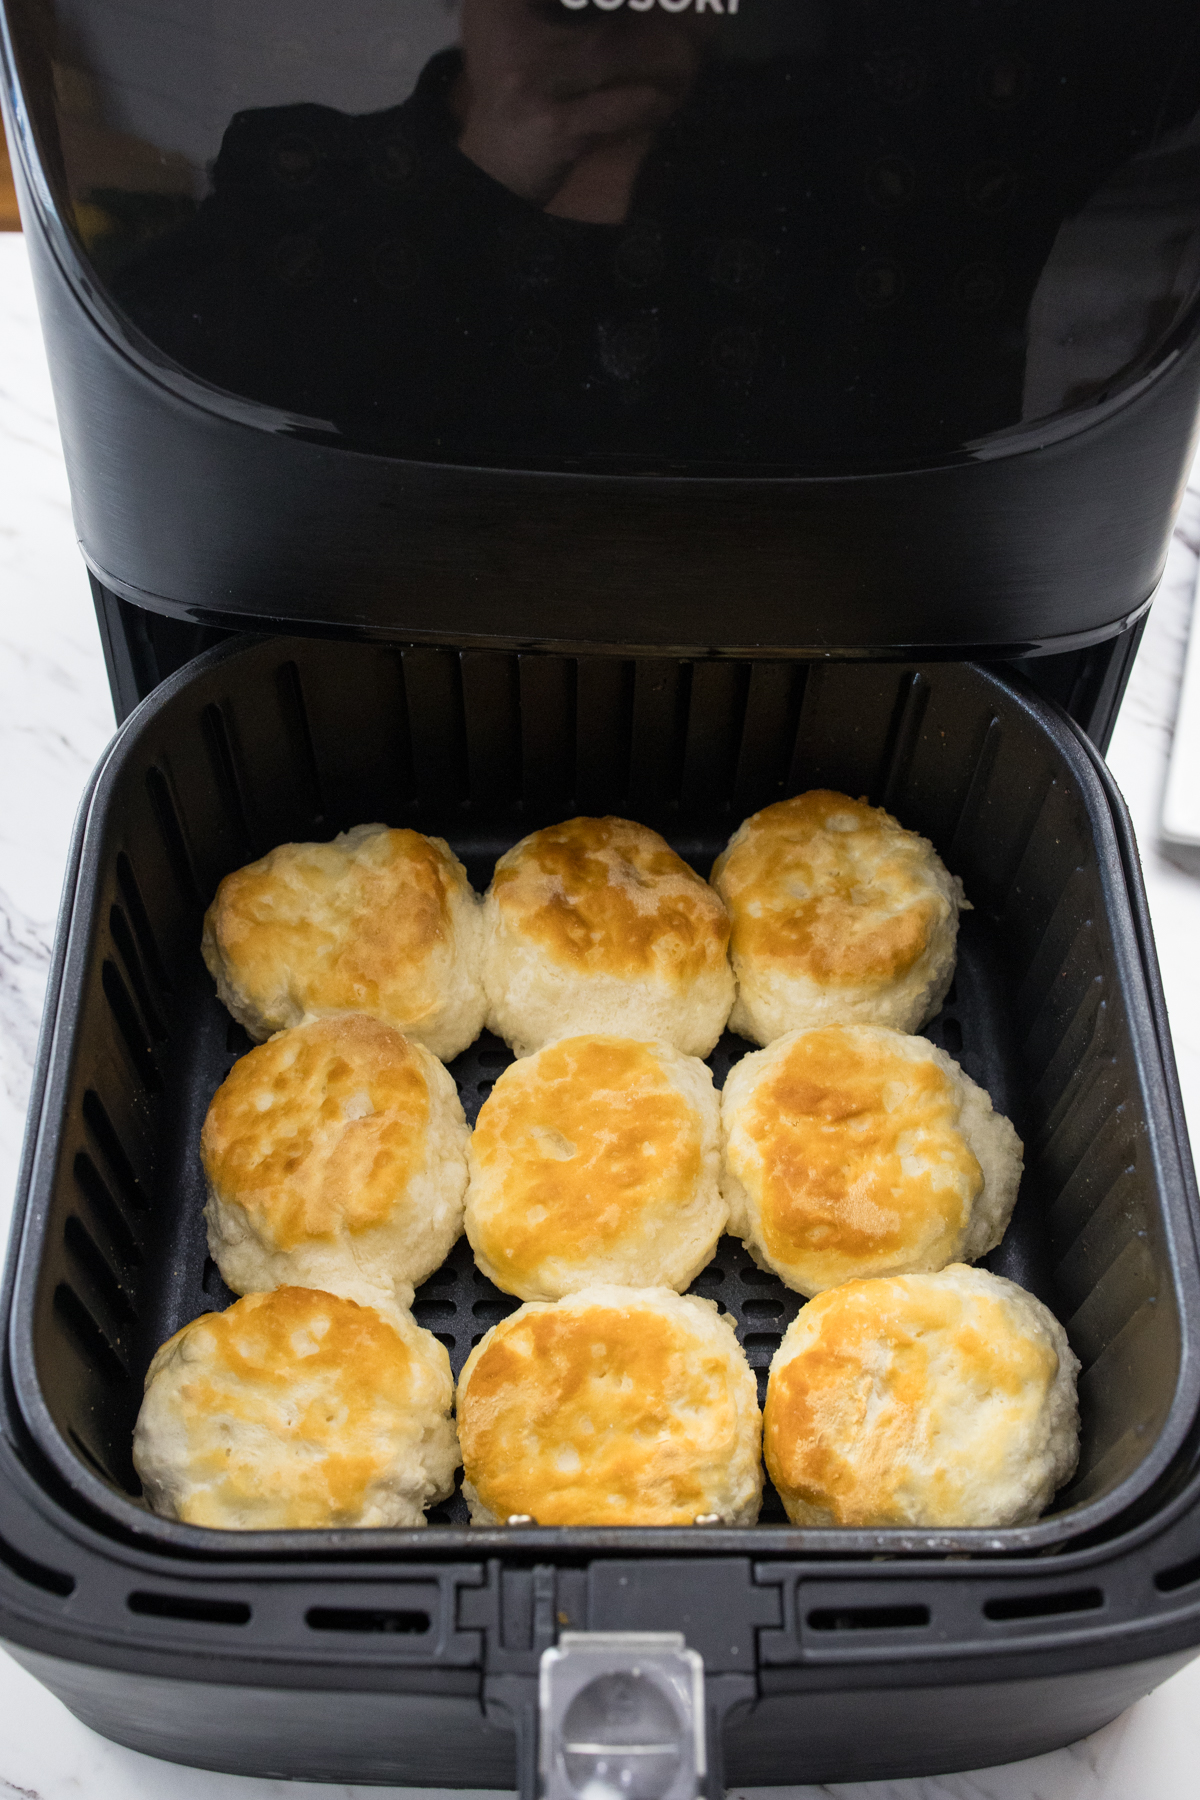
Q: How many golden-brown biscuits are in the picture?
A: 9